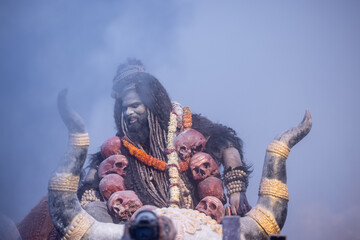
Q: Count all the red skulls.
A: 8